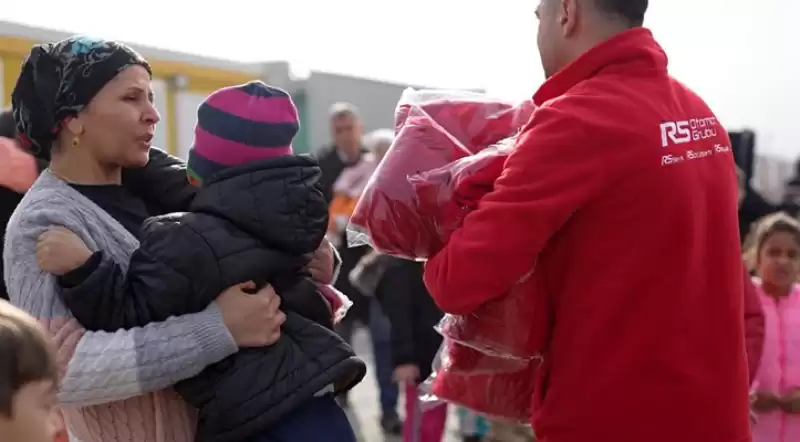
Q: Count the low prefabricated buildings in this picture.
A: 2